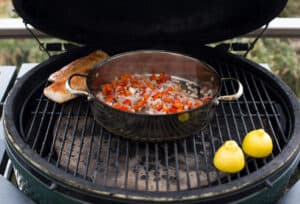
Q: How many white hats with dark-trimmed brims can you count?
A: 0